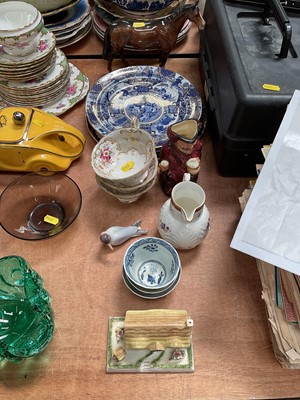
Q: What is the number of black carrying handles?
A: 1